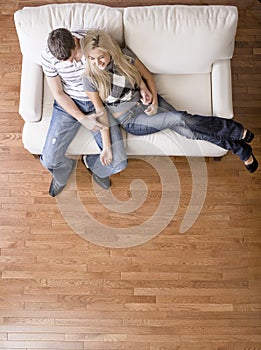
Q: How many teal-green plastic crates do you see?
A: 0